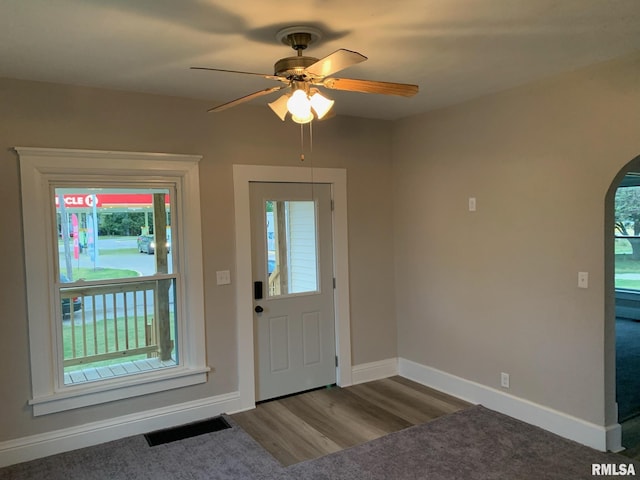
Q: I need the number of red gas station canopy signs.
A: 1